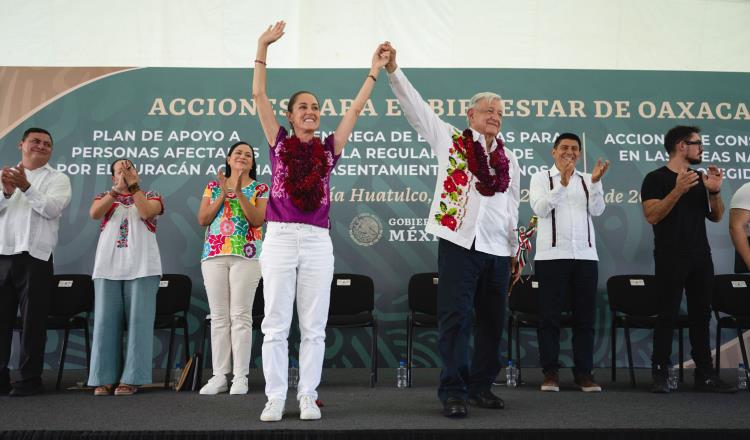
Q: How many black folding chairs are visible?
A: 8